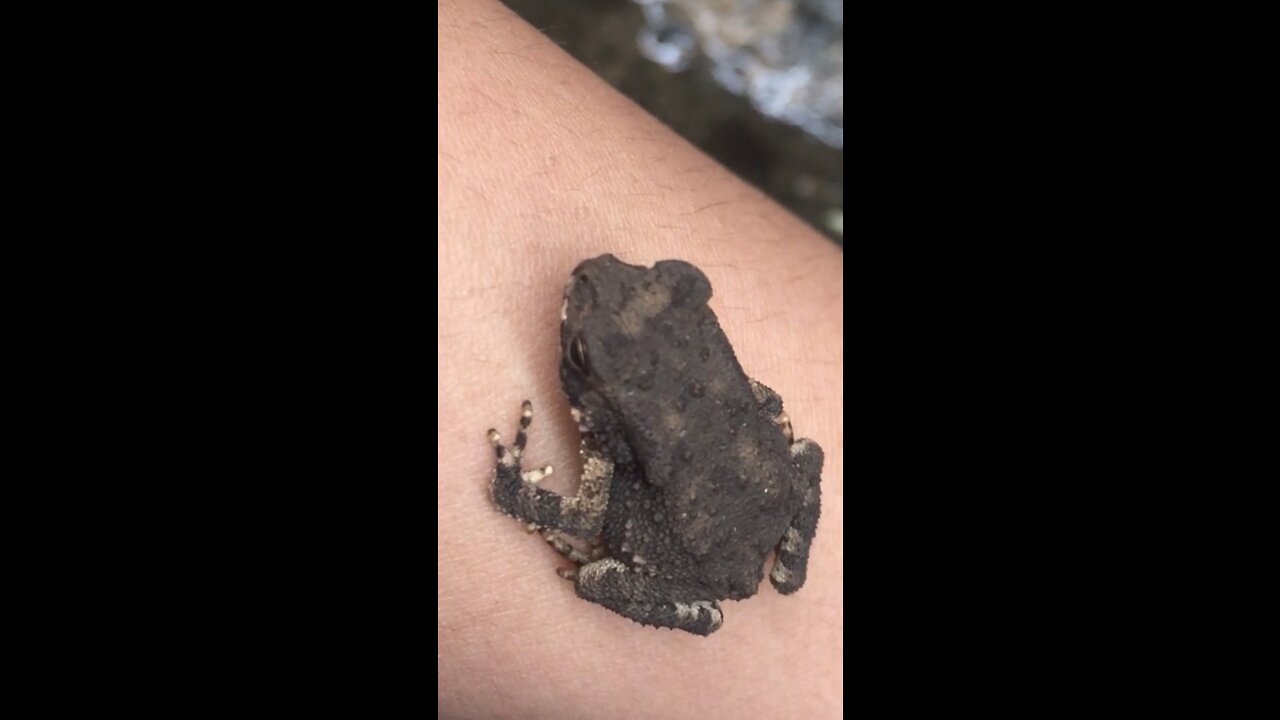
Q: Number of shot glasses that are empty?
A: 0